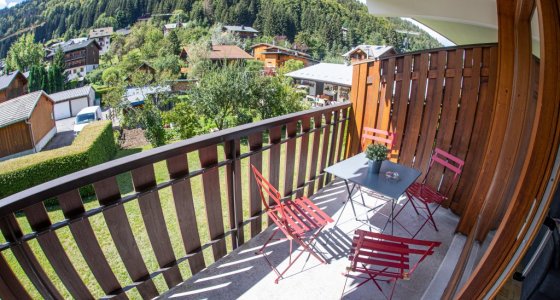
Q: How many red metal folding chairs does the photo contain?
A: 4